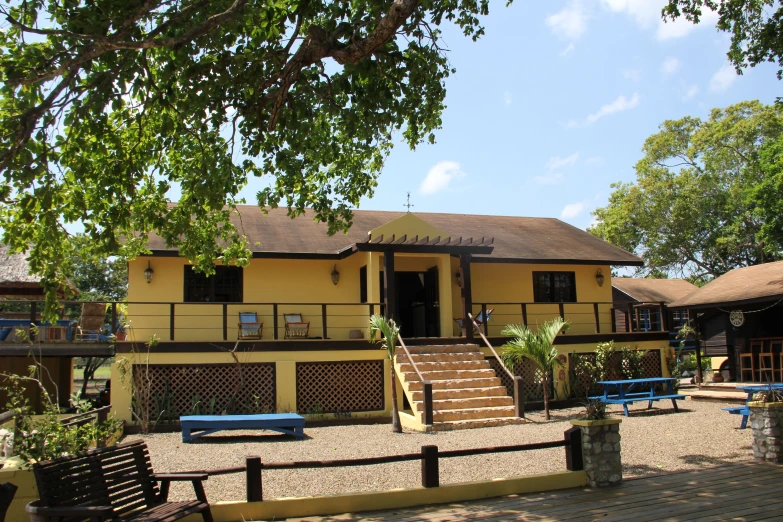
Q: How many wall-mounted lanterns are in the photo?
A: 4